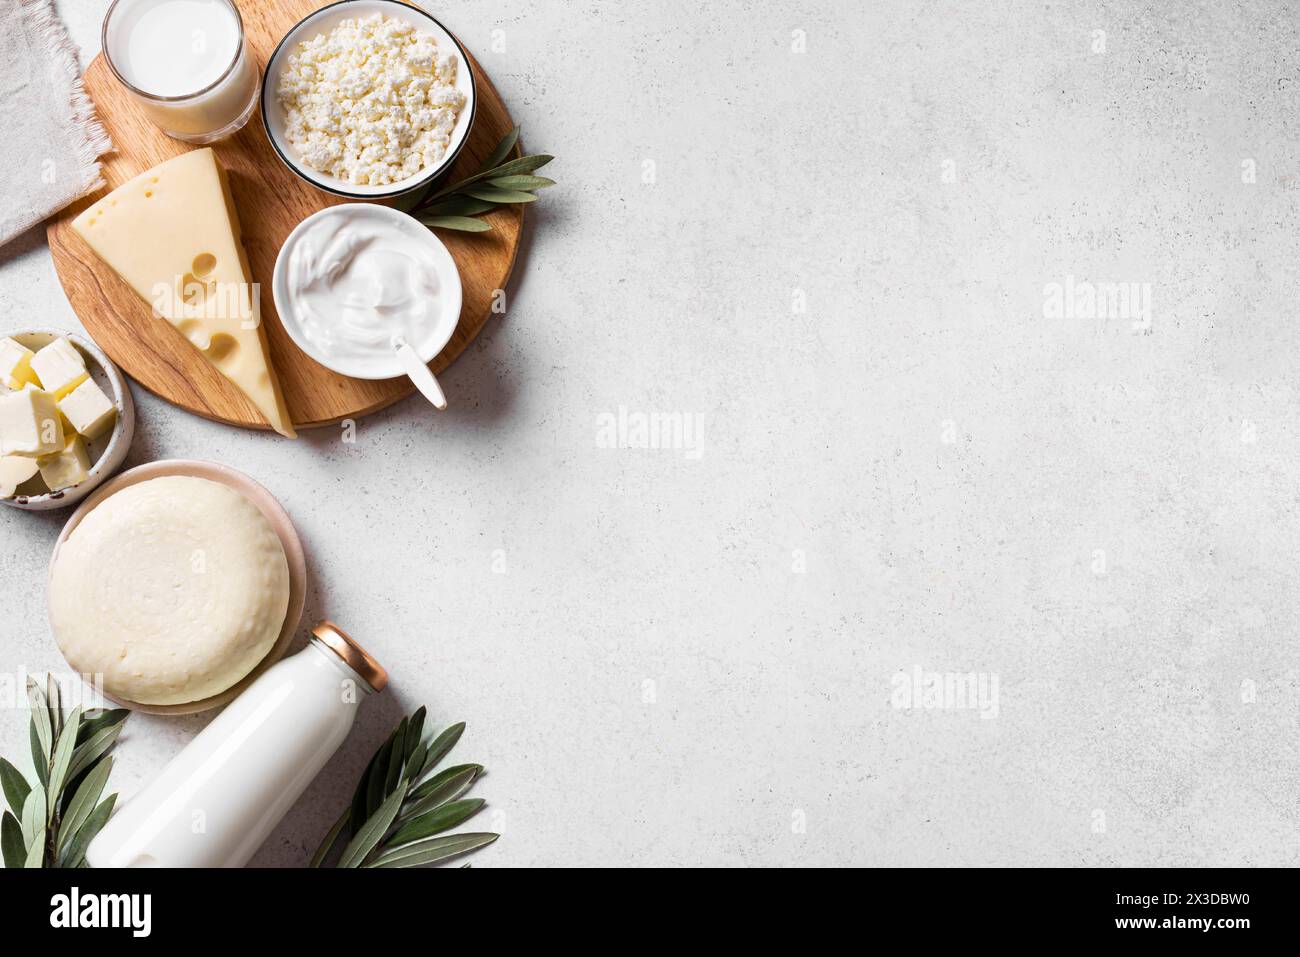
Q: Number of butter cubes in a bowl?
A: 6